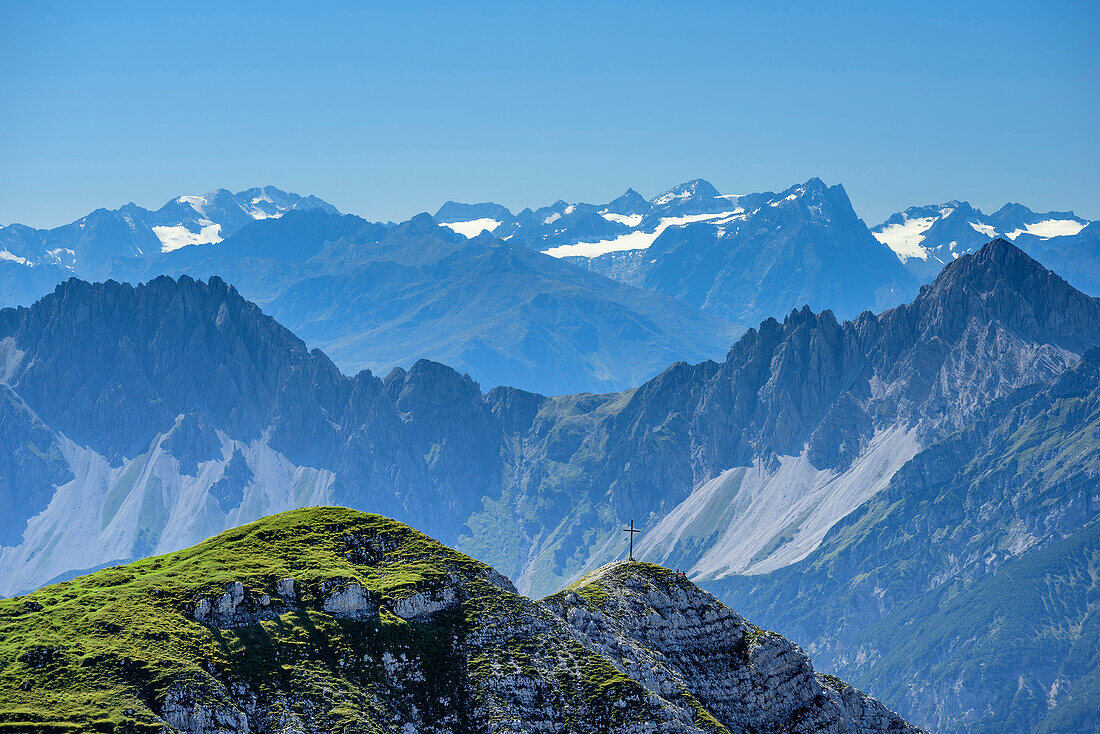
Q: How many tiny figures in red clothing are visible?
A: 2